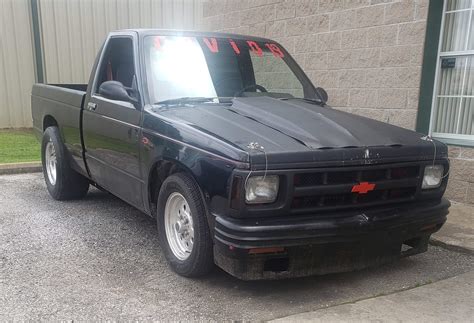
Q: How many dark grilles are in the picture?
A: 1